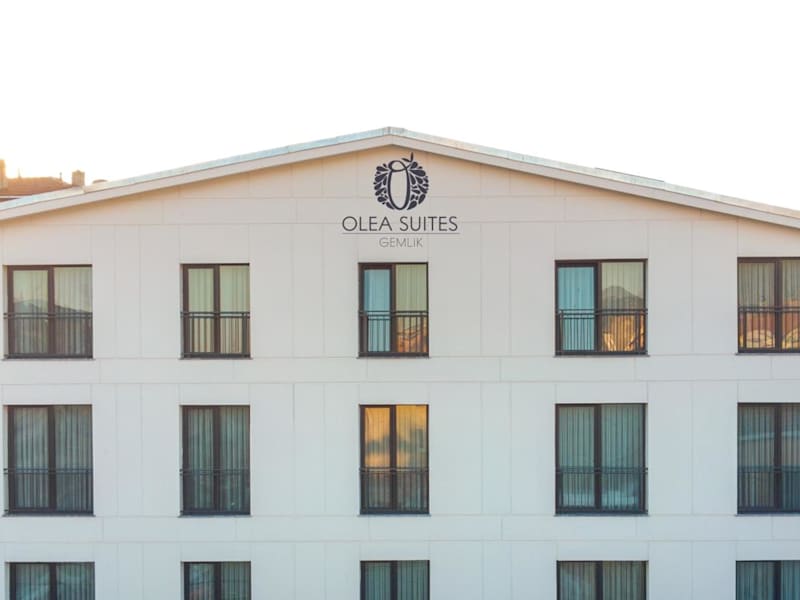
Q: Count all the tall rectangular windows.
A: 15